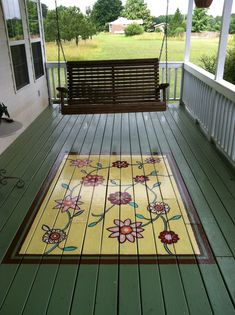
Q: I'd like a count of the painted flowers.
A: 11